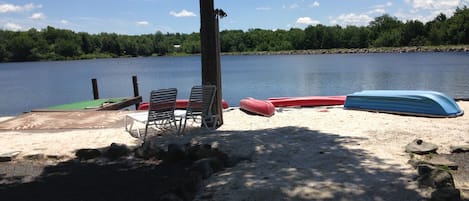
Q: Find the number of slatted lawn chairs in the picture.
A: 2